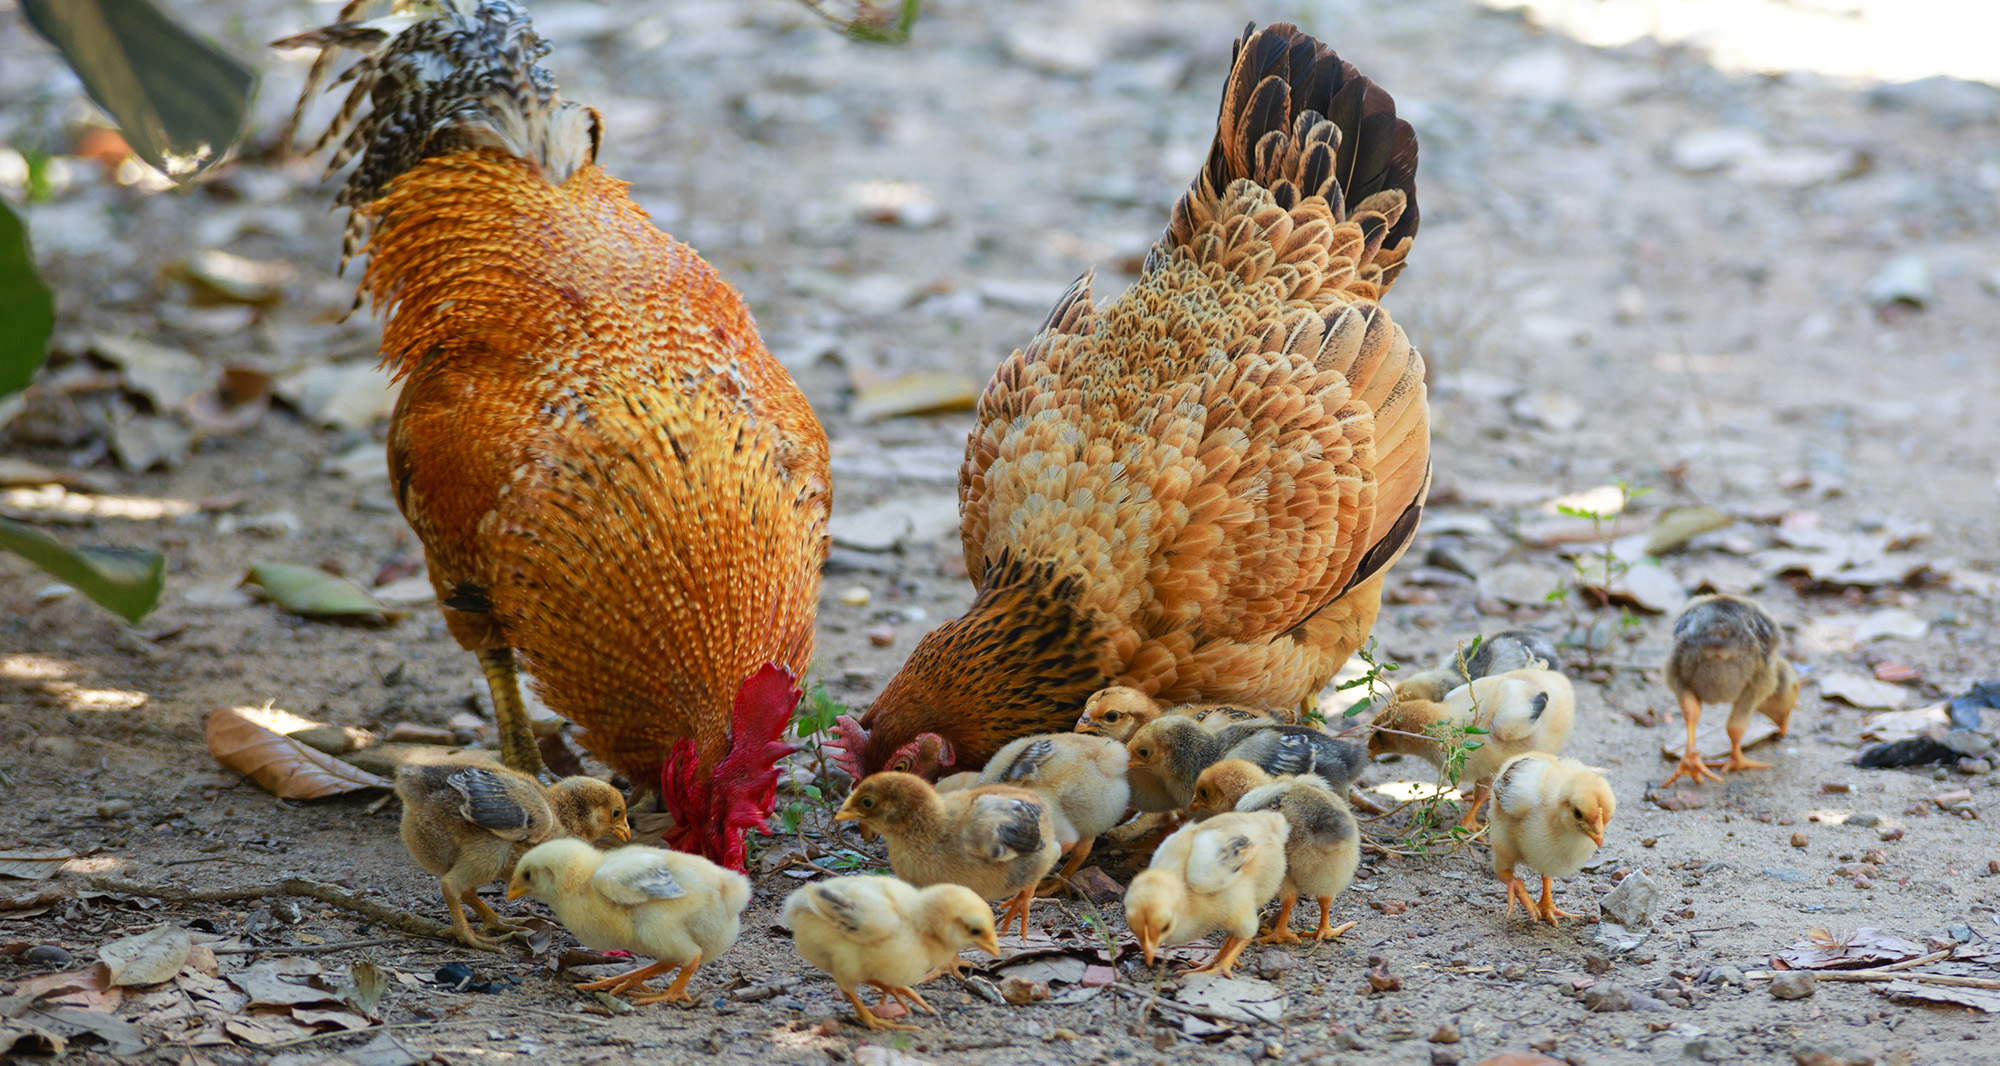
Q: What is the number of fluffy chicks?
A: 13